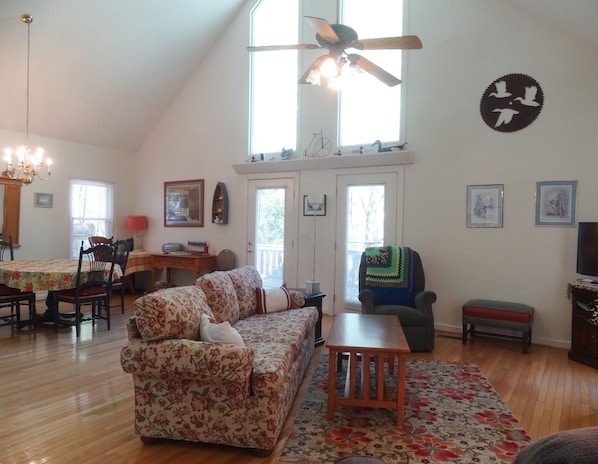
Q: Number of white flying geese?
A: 3